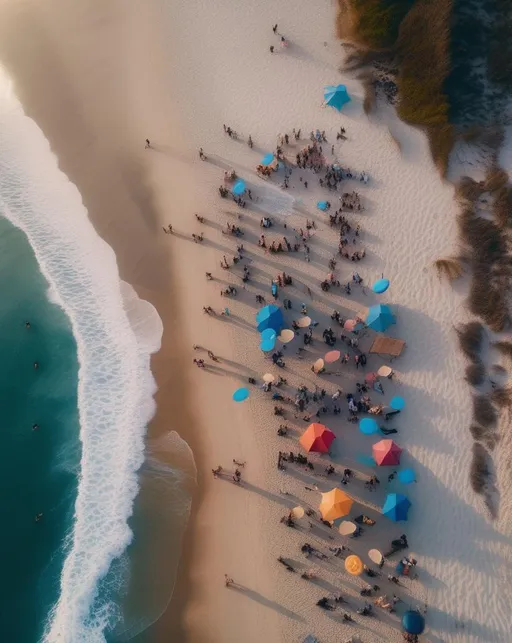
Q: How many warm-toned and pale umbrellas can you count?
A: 15